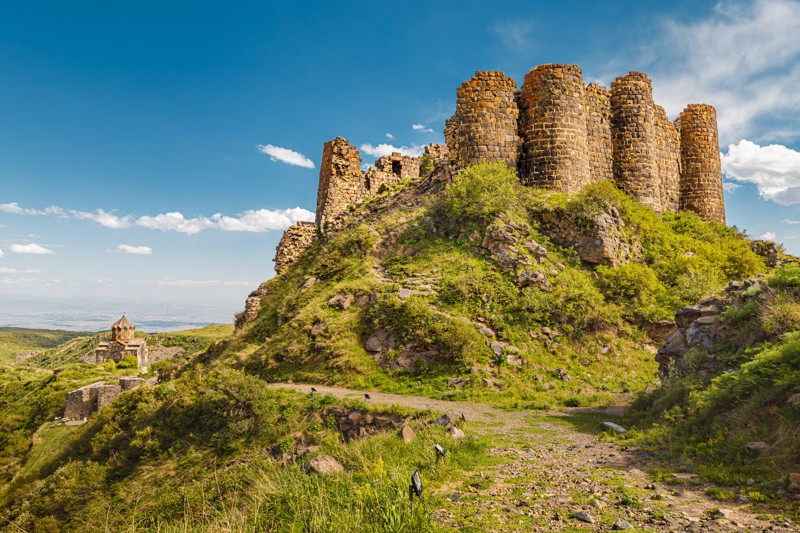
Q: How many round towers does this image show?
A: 4